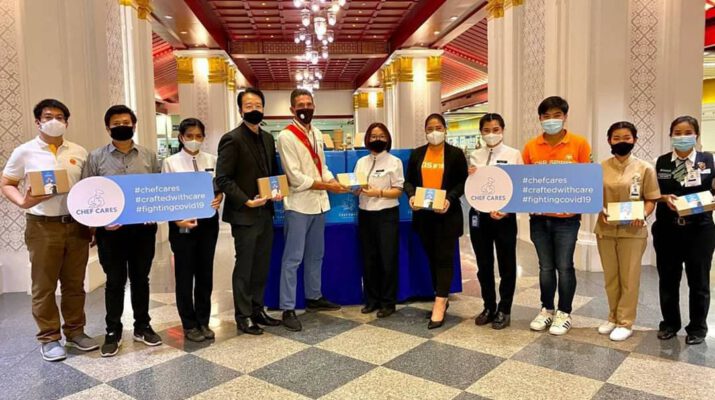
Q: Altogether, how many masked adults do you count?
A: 11